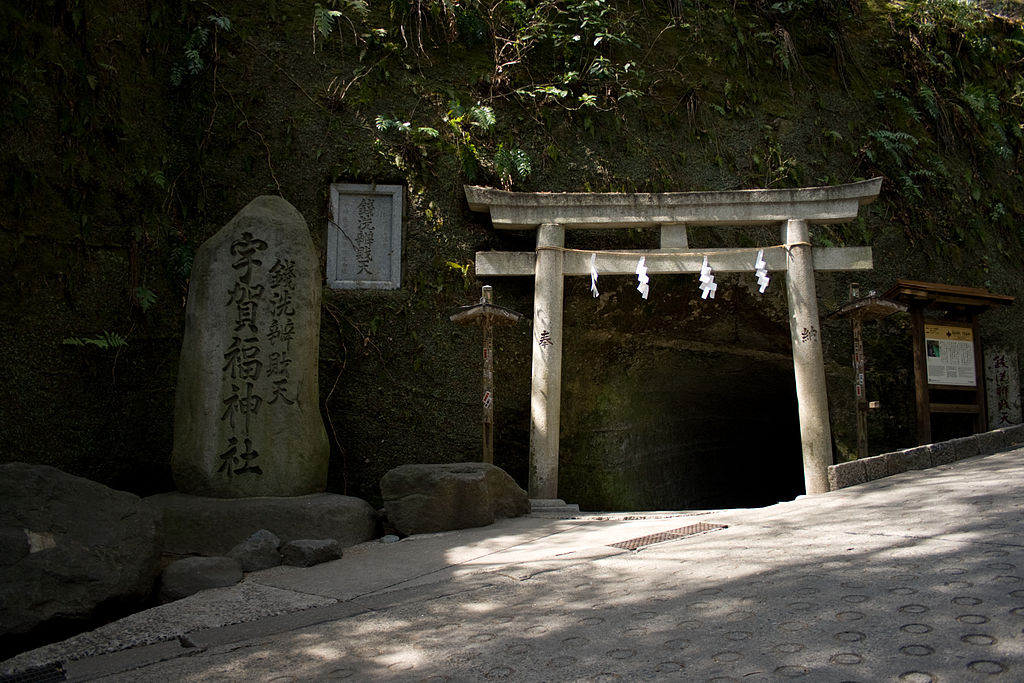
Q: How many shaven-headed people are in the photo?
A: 0